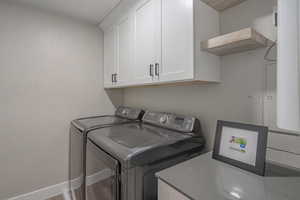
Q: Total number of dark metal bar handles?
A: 4